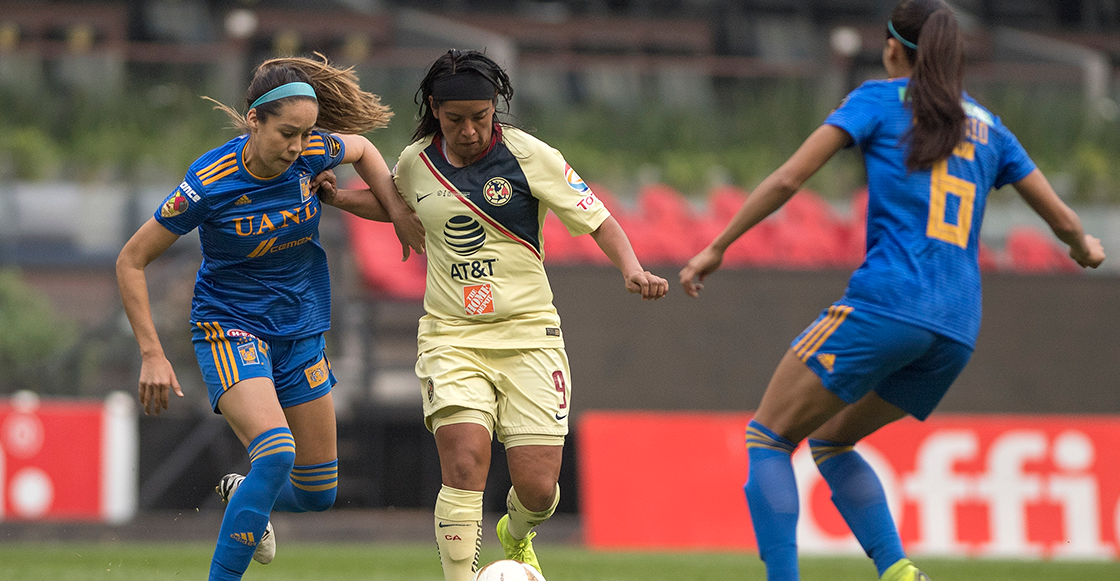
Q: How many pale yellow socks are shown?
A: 2